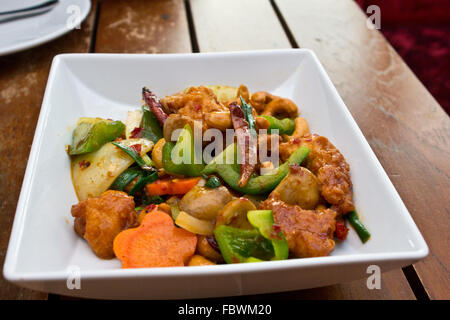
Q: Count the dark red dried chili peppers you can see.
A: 2